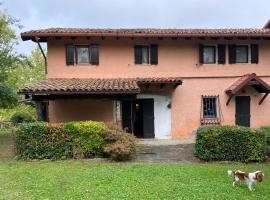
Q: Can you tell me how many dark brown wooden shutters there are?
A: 8